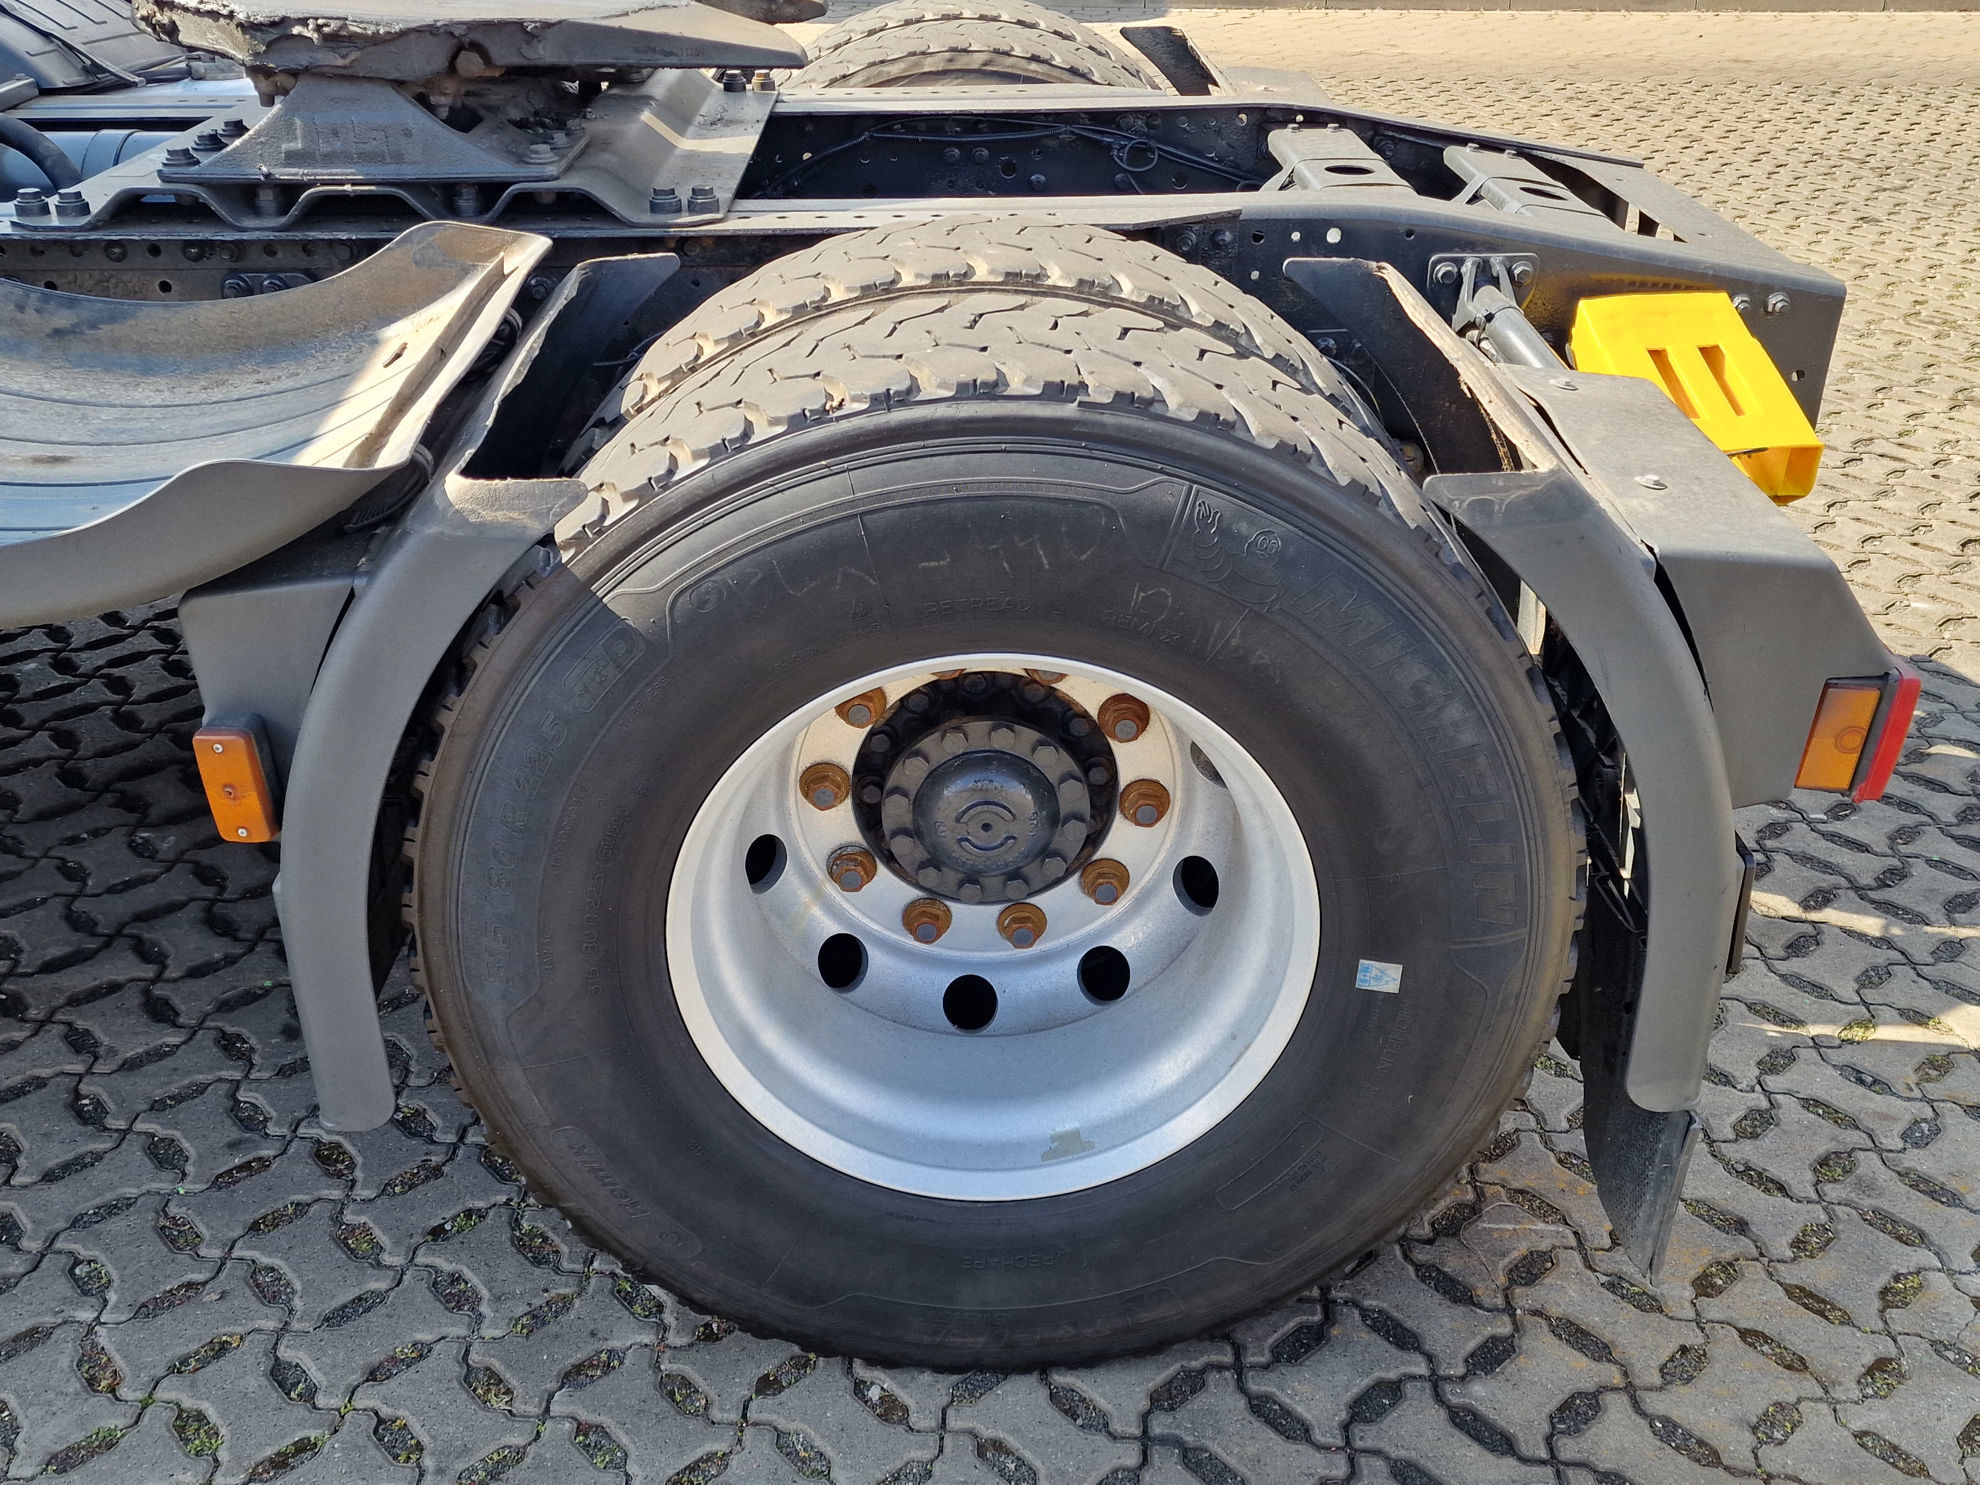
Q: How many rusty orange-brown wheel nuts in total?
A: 10